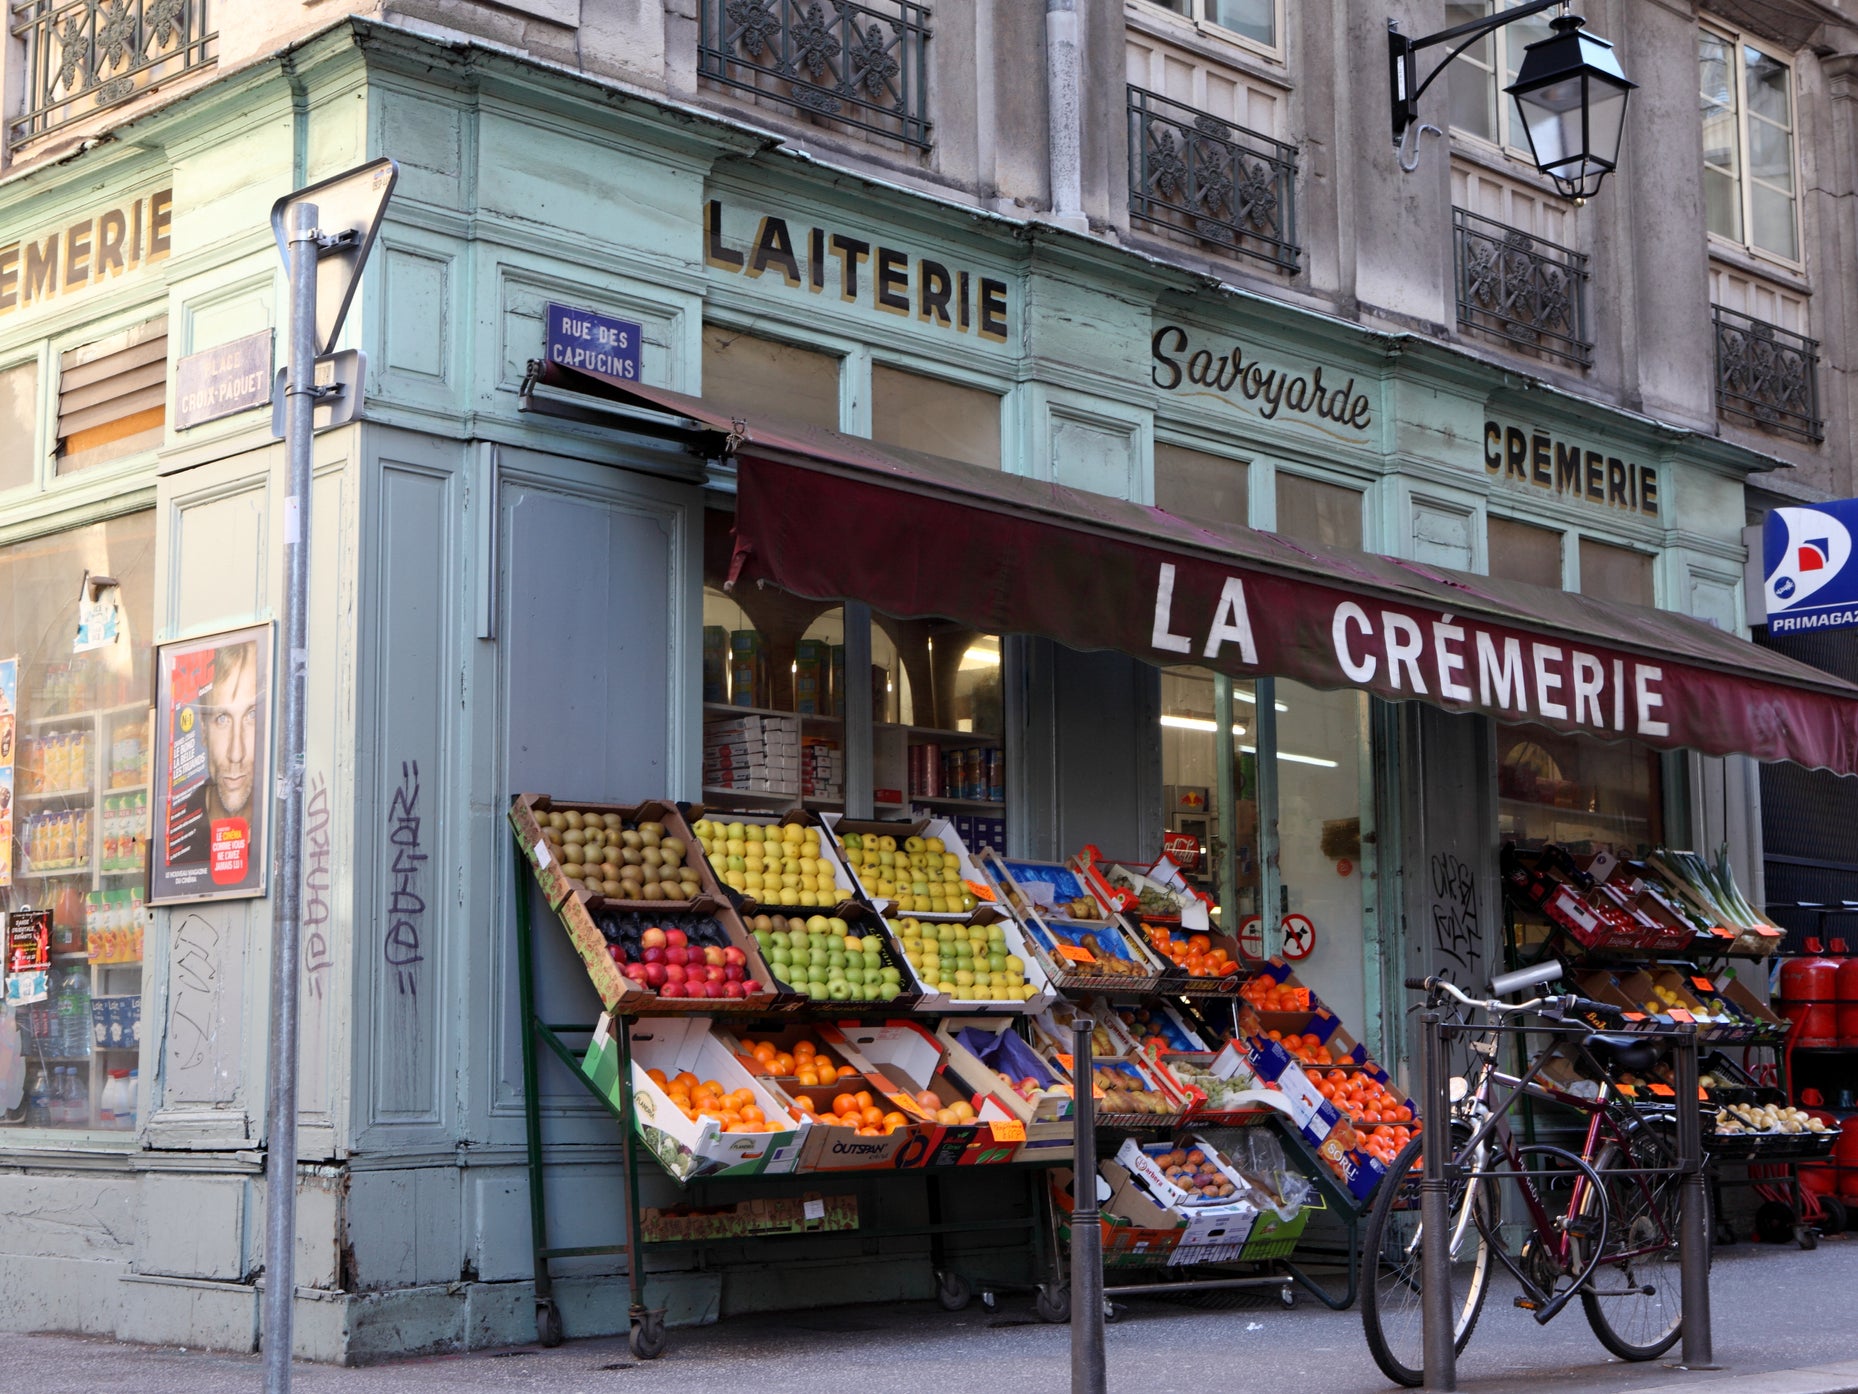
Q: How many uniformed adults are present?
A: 0